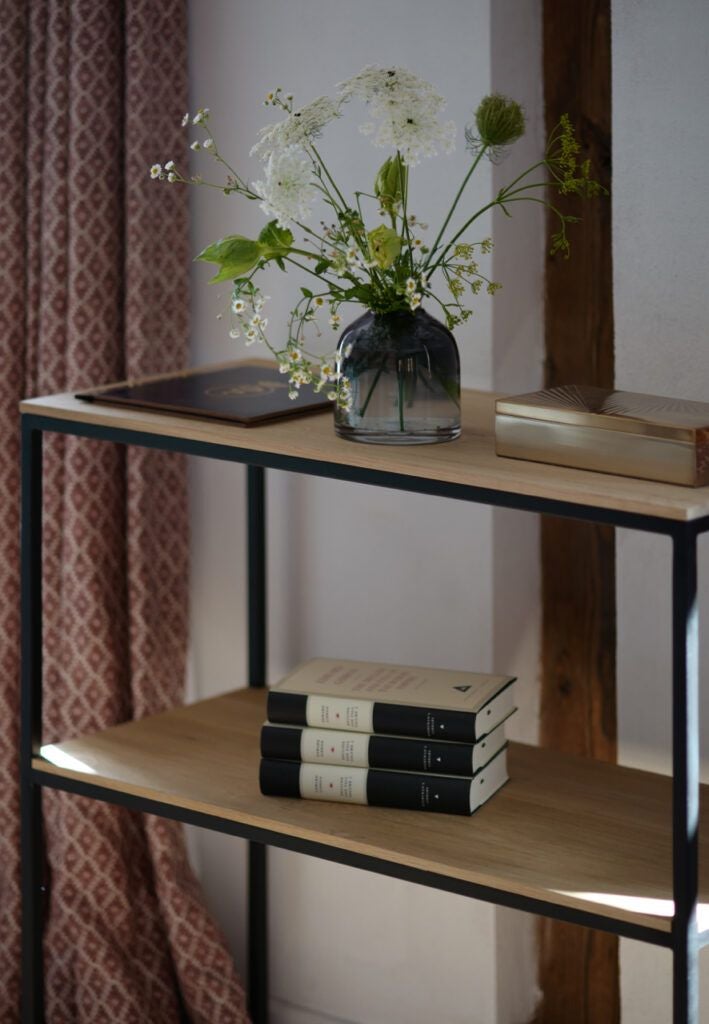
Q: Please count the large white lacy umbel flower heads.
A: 4